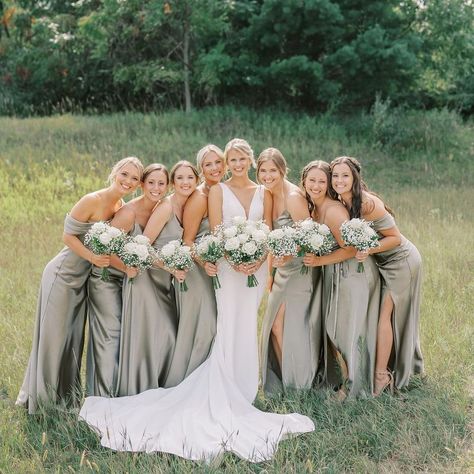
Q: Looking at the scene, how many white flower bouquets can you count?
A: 8